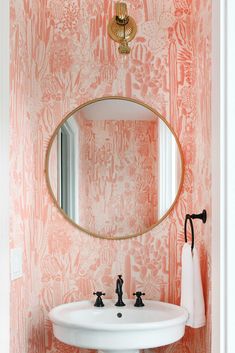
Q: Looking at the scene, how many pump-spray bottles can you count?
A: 0